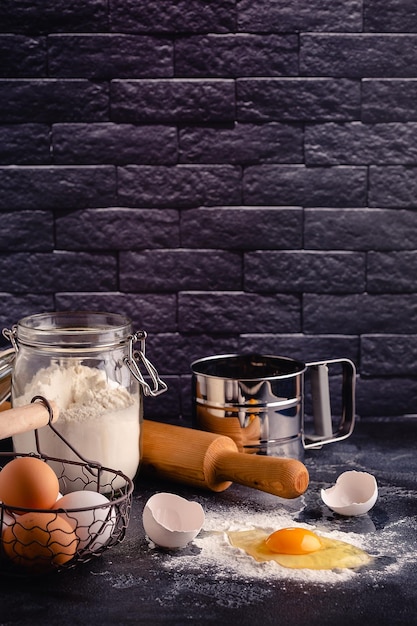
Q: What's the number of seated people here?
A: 0